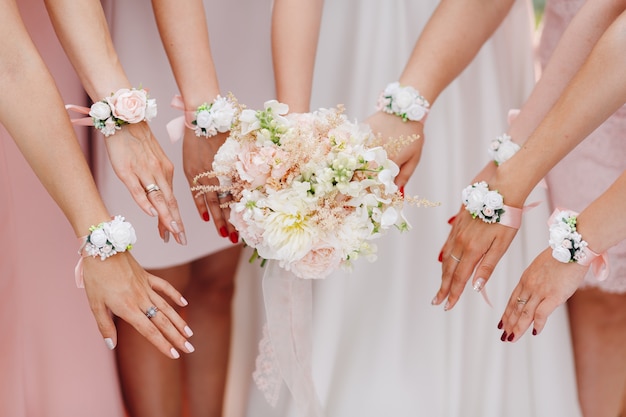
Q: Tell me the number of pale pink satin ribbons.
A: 7